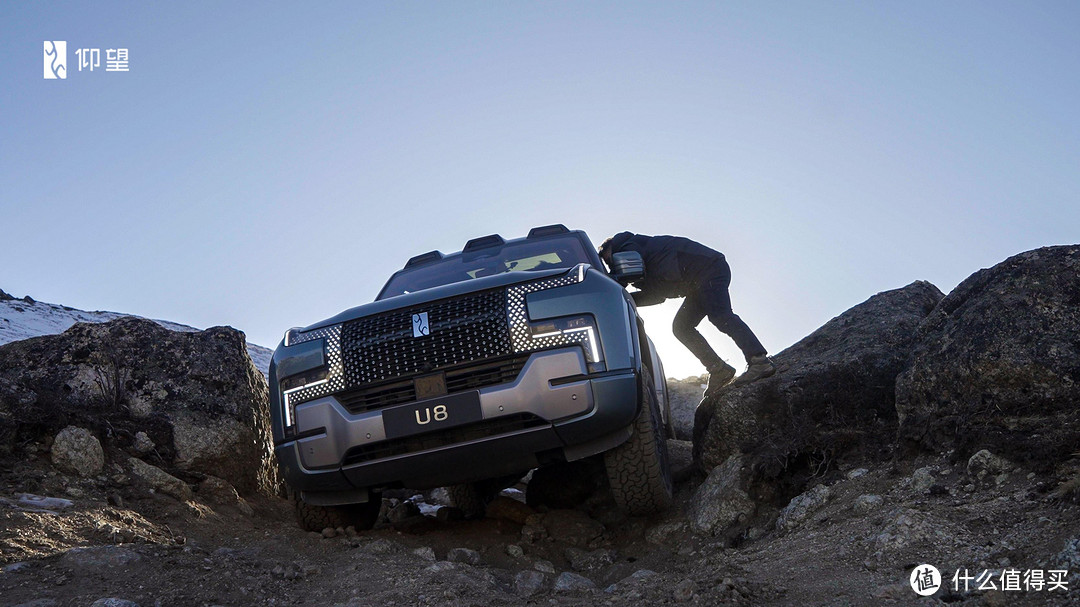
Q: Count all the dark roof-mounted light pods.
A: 3